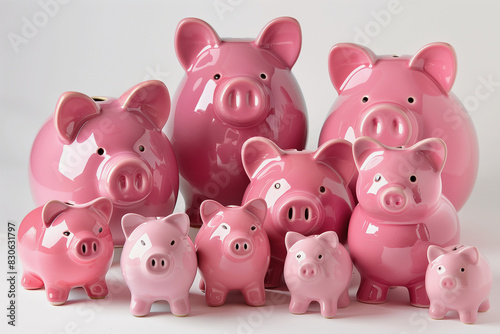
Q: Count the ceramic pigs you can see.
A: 10